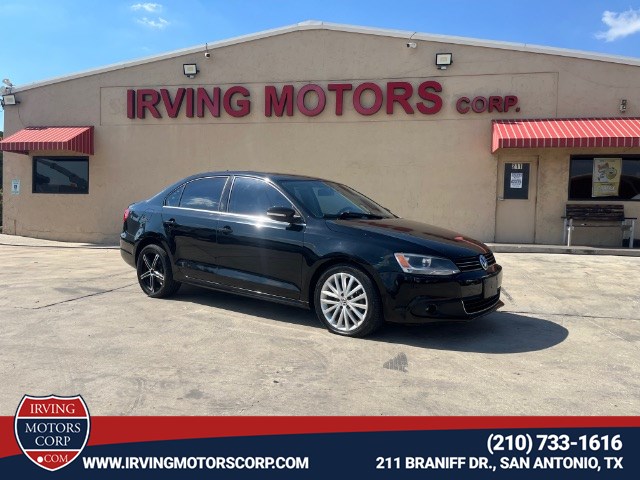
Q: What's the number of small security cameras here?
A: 2